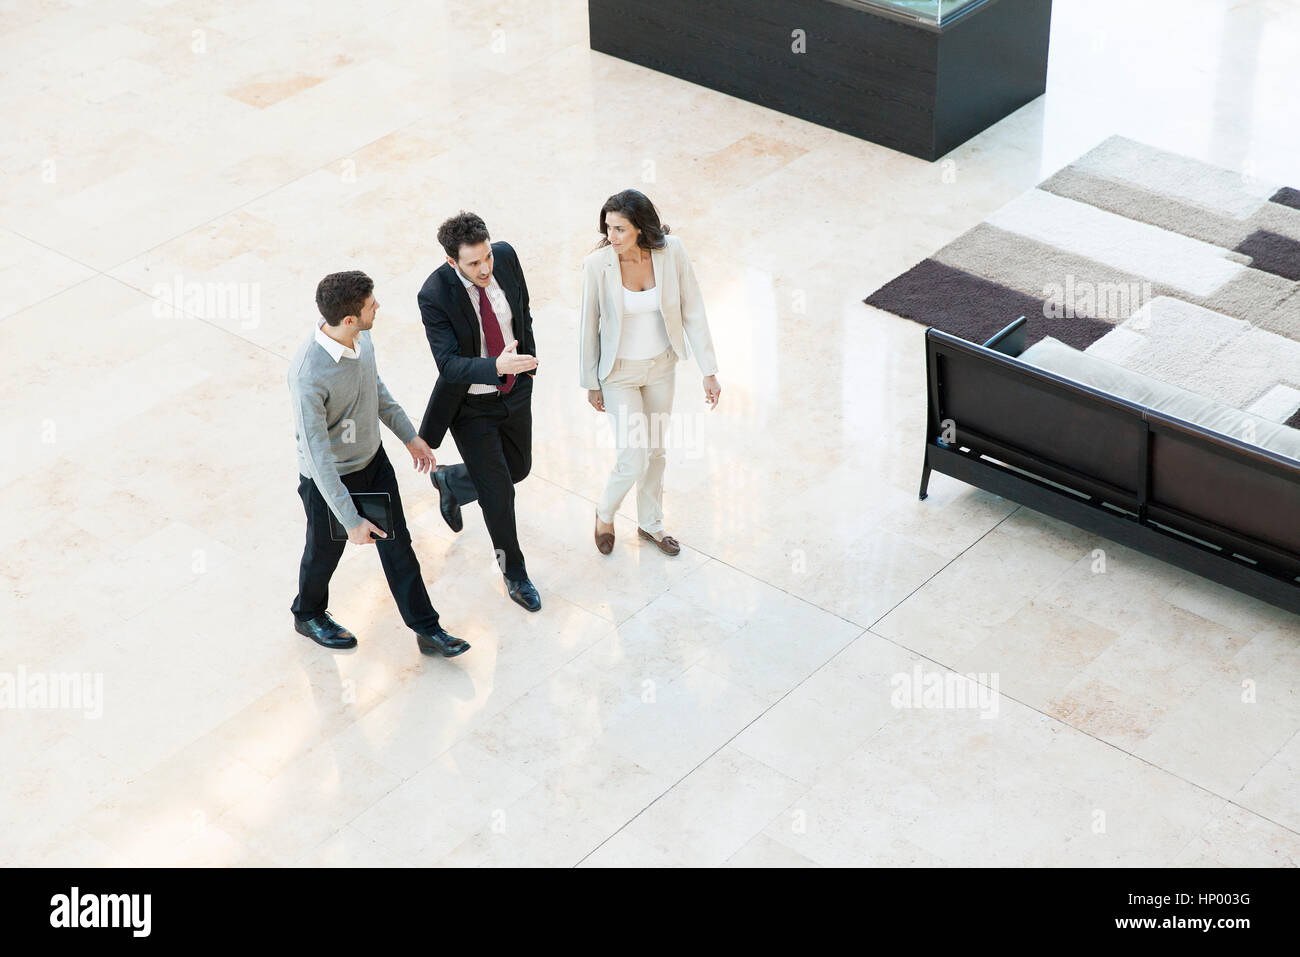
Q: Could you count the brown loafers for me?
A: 2